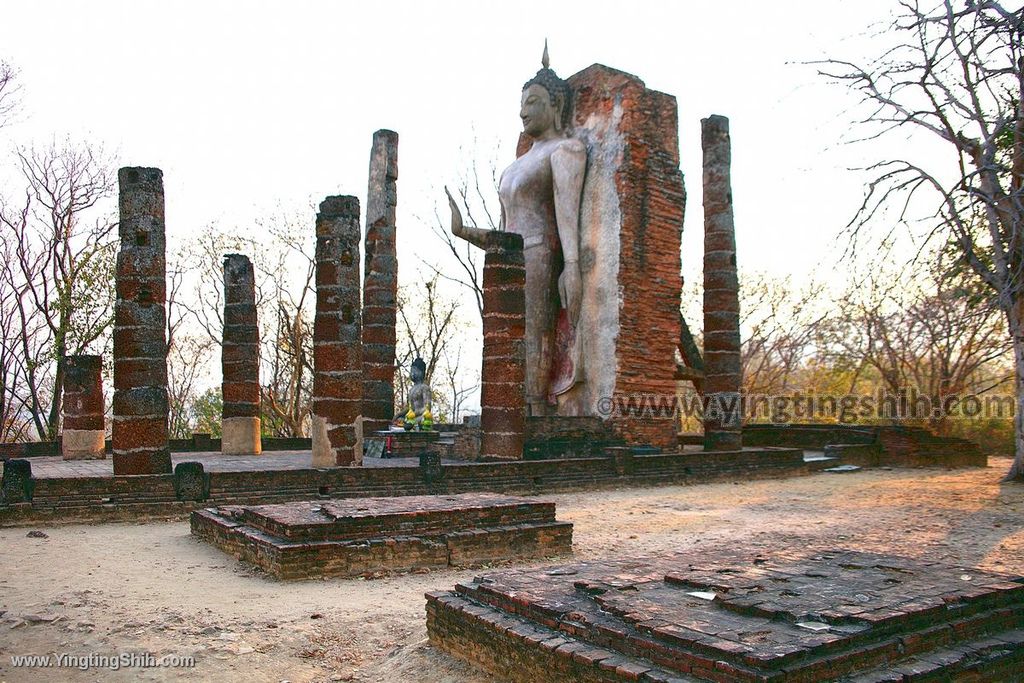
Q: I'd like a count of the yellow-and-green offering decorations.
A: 2